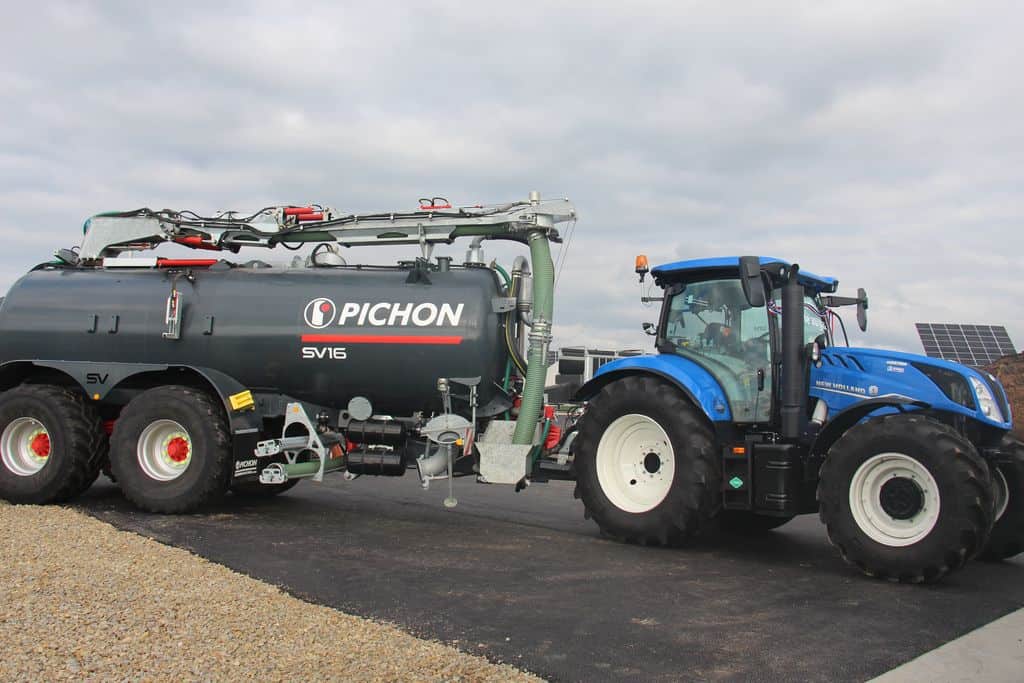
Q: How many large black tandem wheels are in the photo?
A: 2